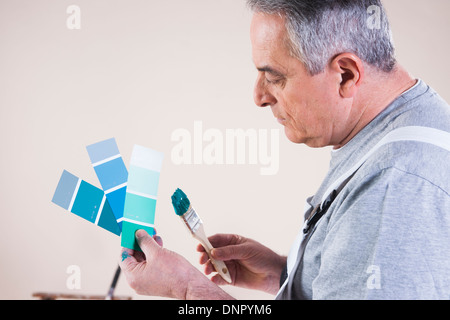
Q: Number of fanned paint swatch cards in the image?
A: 3